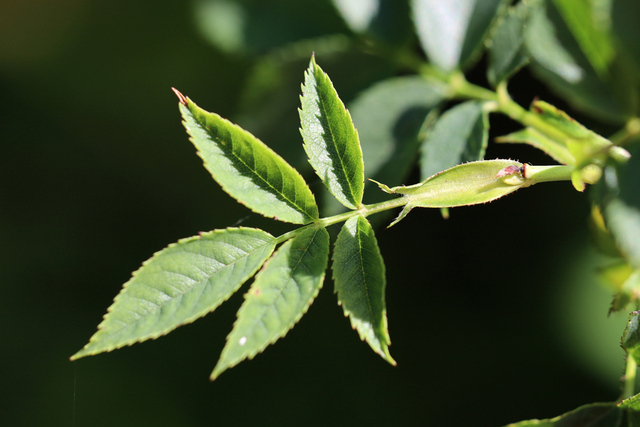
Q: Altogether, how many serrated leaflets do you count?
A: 5